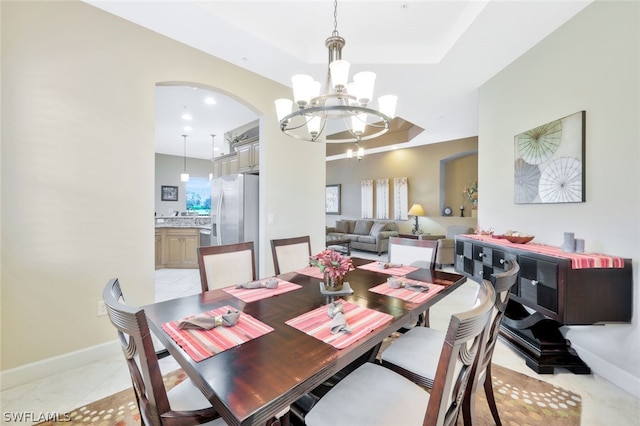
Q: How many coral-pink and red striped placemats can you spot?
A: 6